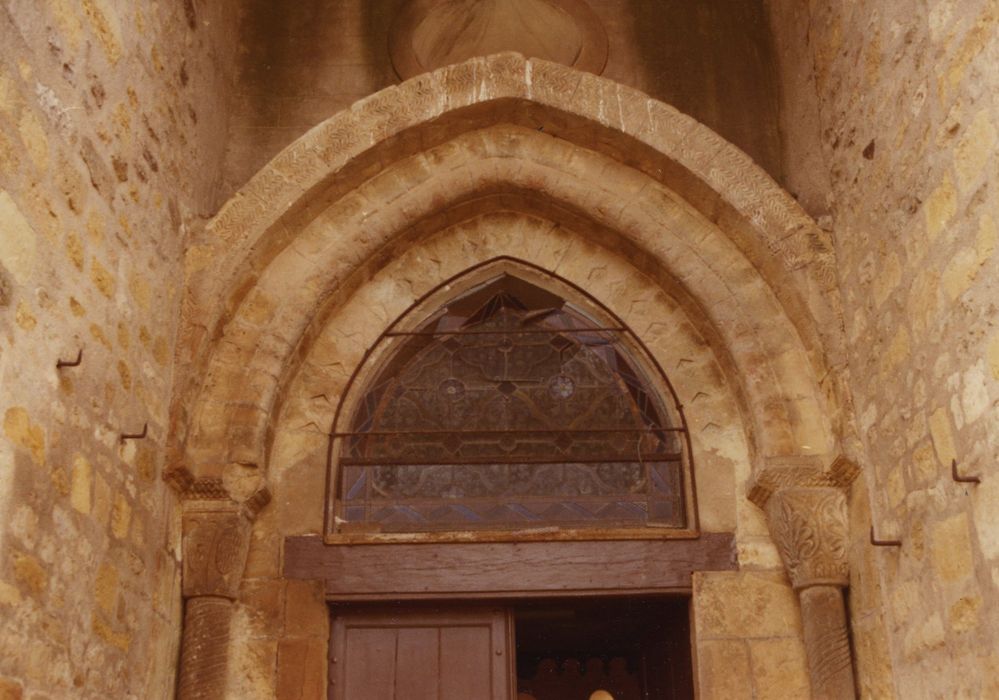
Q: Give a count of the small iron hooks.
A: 4